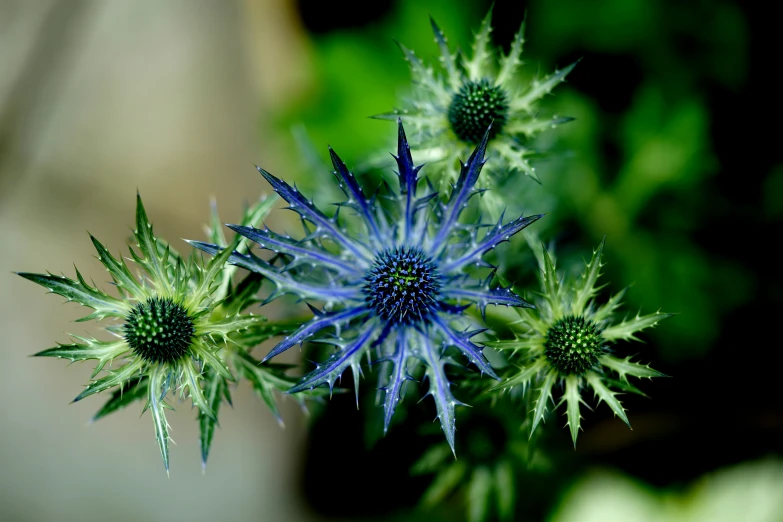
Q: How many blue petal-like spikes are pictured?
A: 13